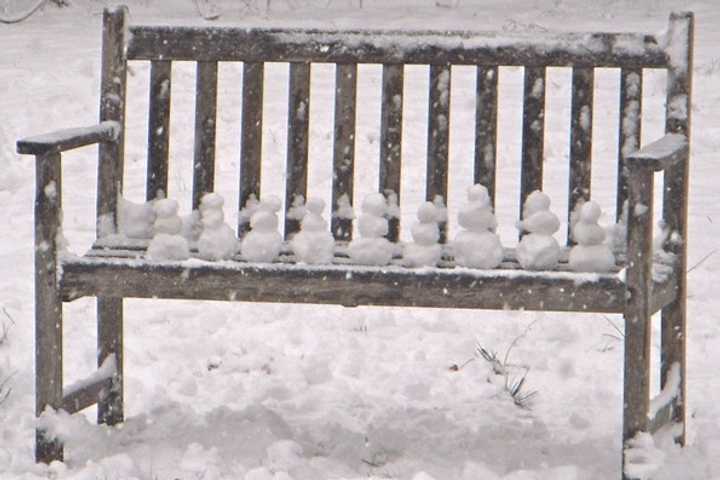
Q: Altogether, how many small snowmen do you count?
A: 9